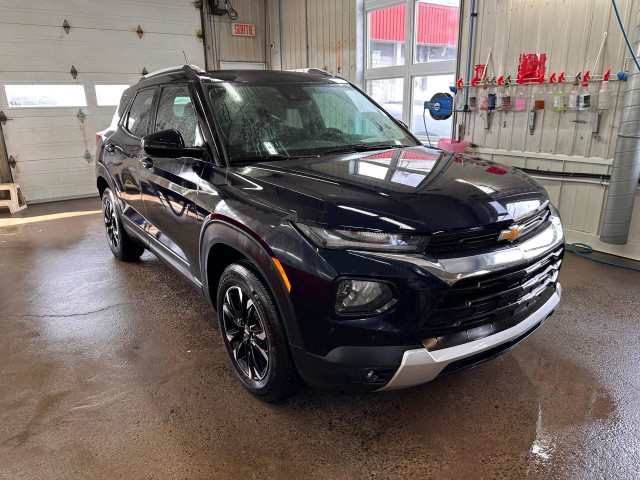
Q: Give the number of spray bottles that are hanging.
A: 13